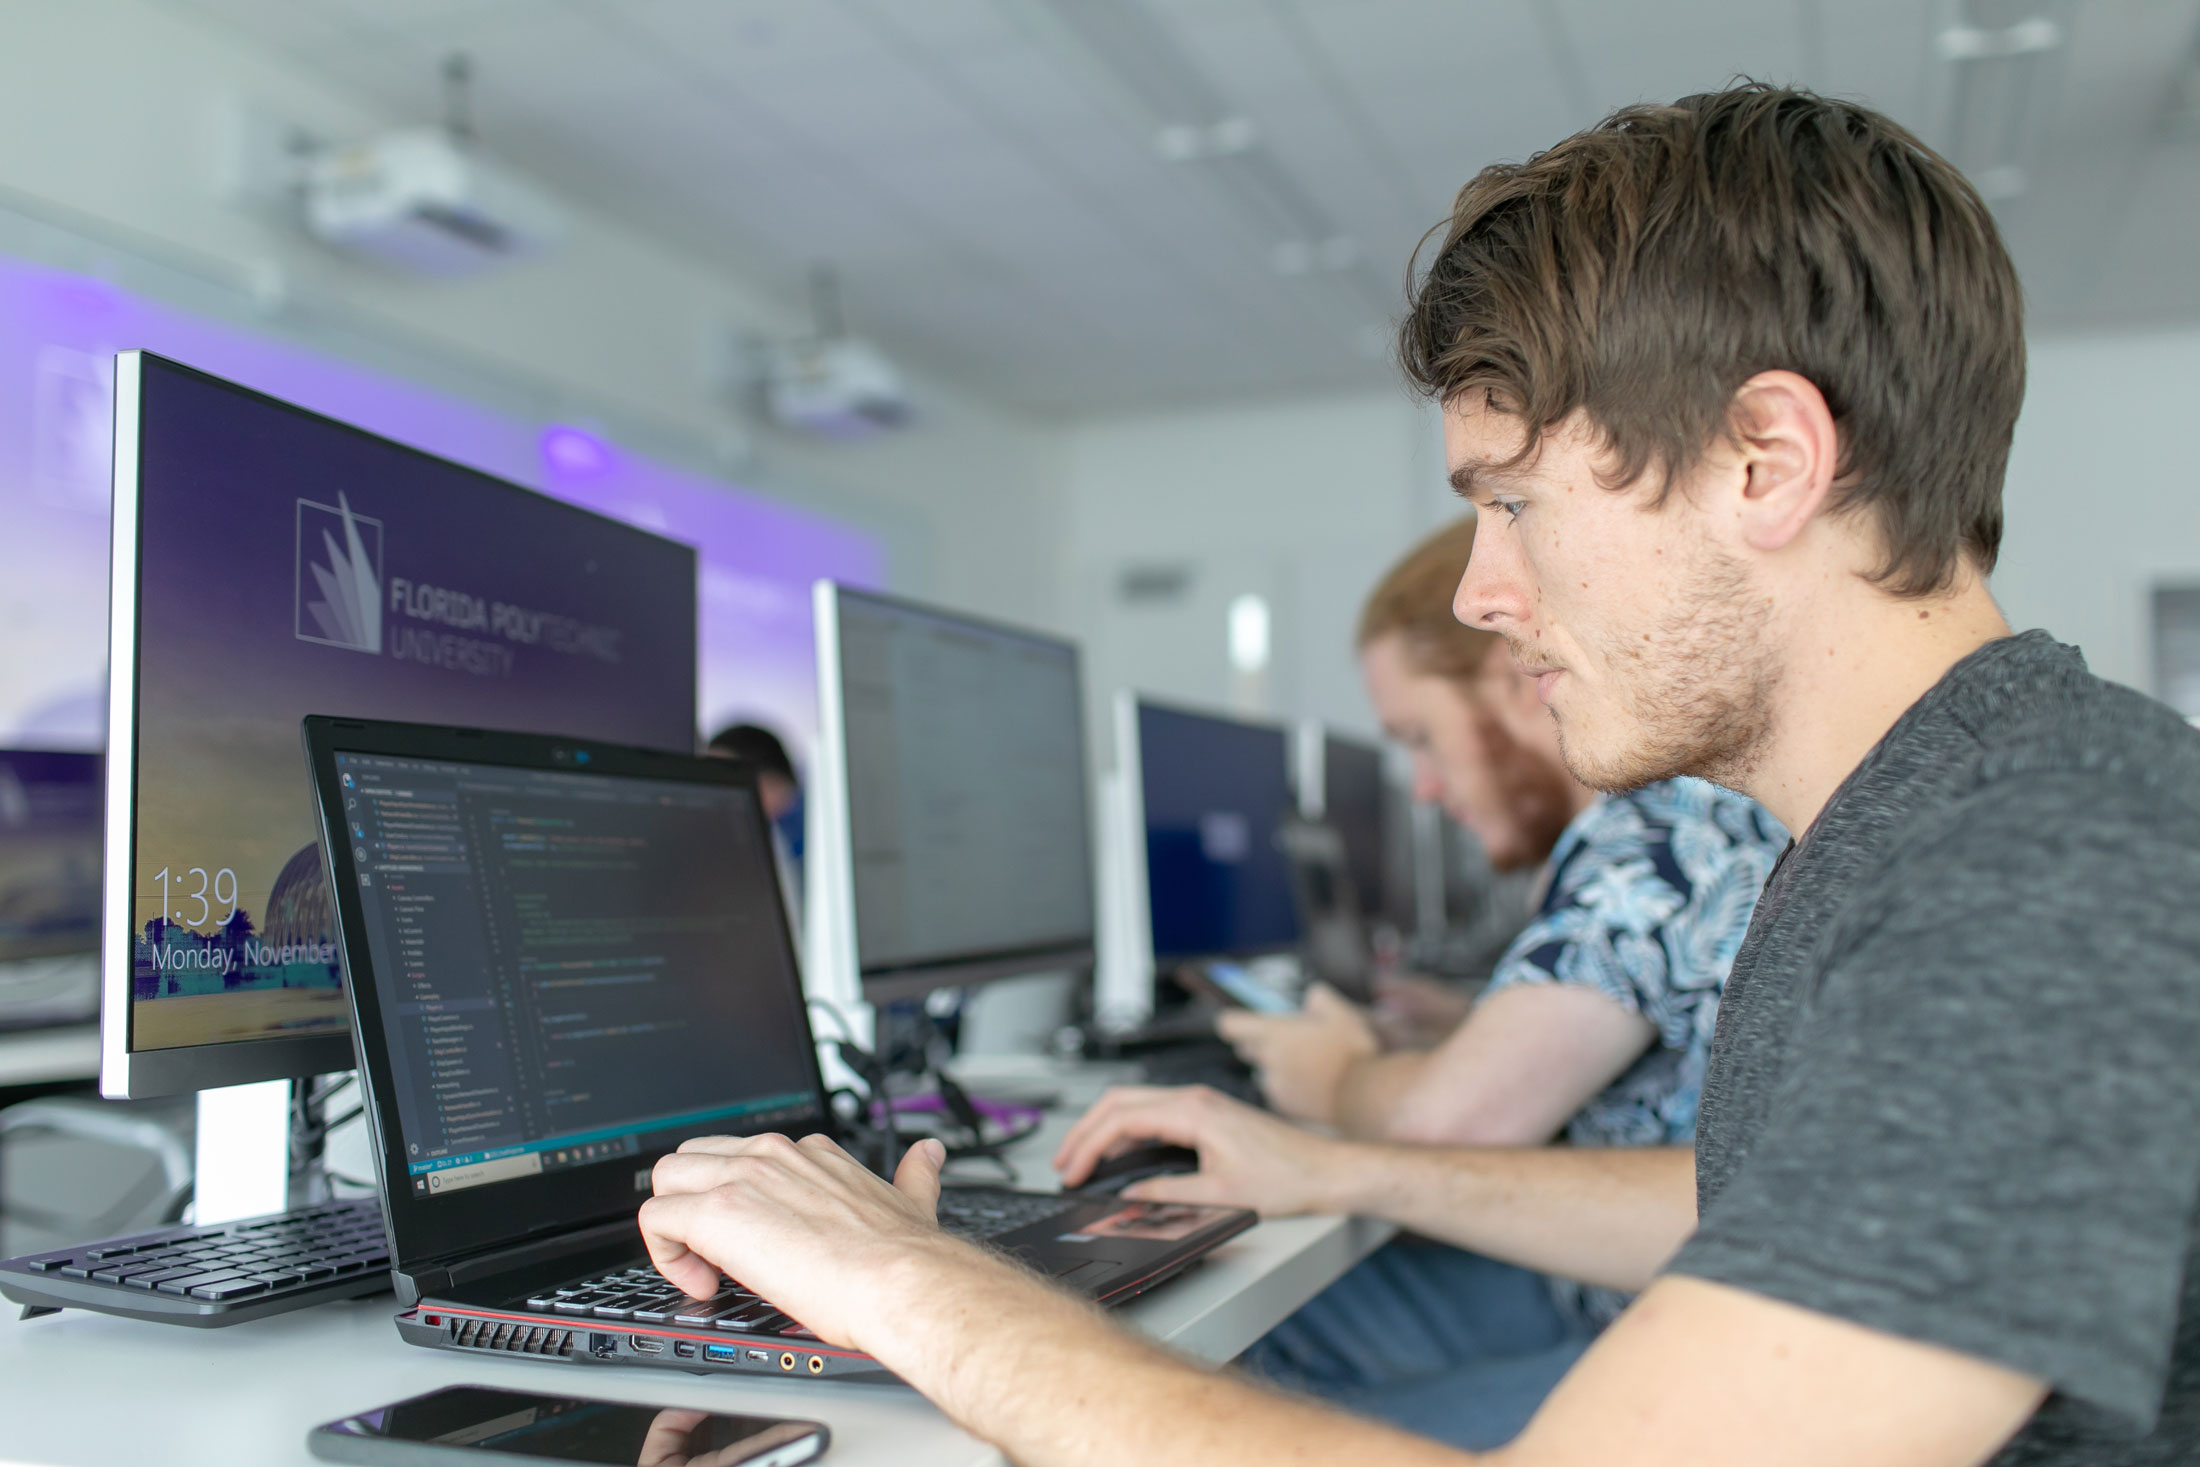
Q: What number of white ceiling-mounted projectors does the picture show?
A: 2